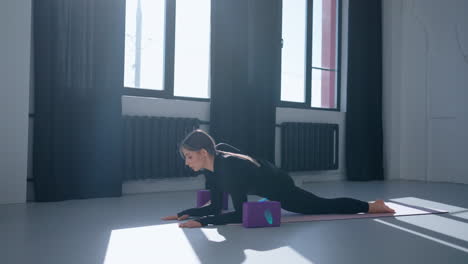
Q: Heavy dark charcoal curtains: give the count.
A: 3